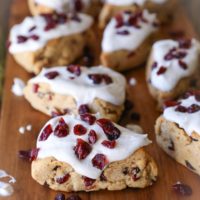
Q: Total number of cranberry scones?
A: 8